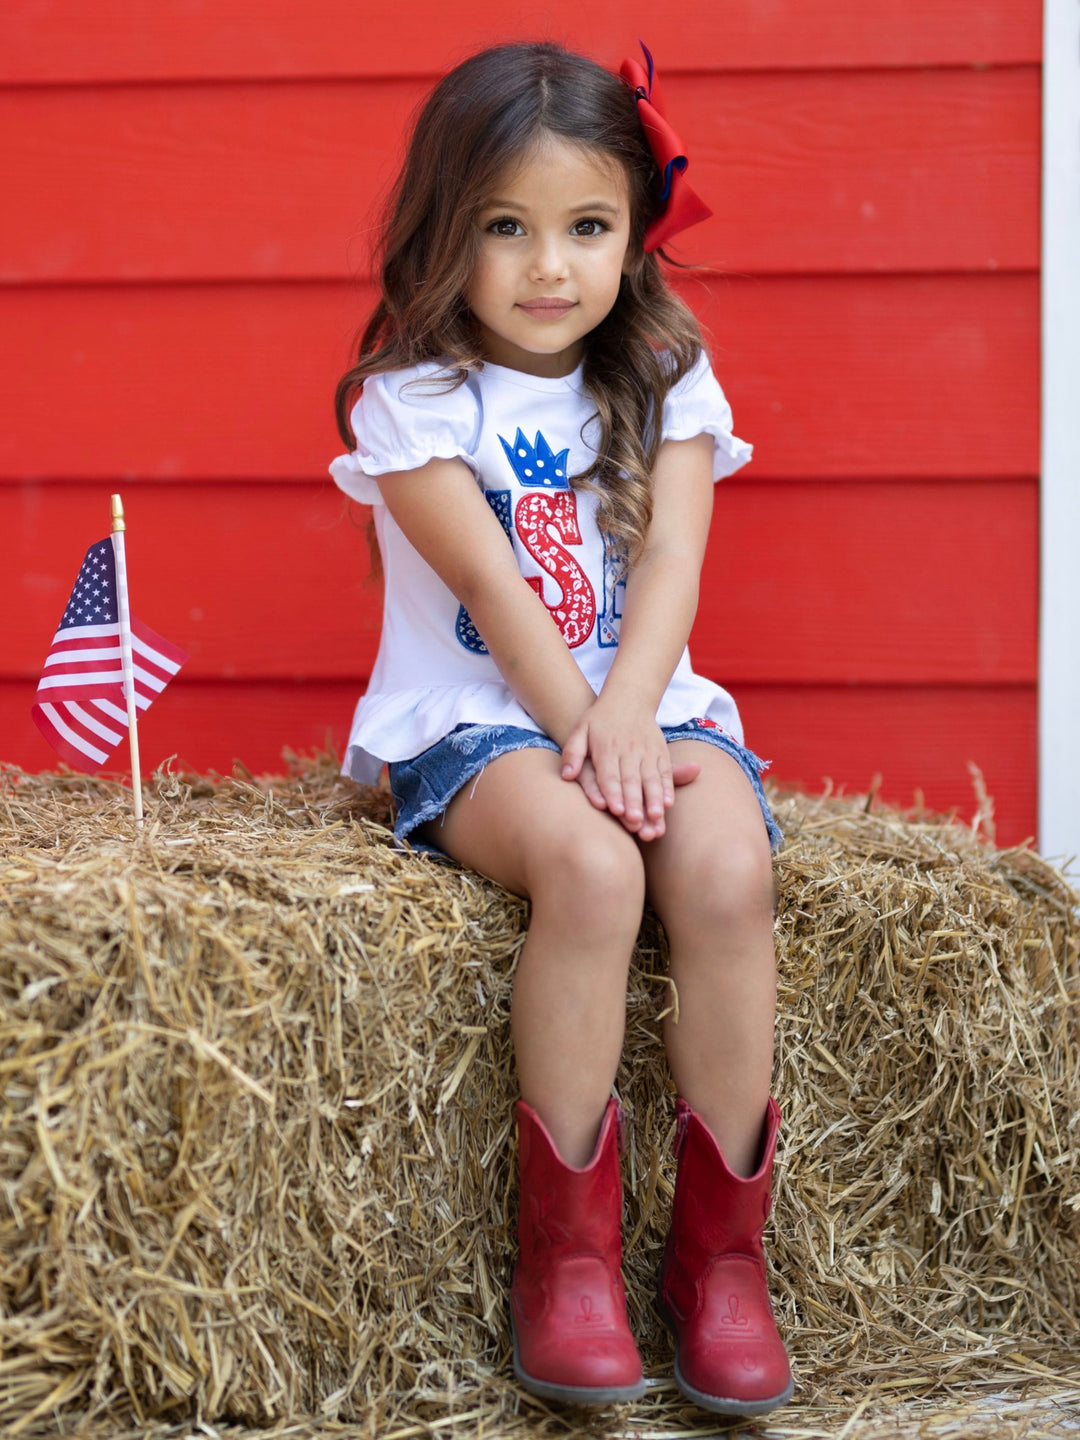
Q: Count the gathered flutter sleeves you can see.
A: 2